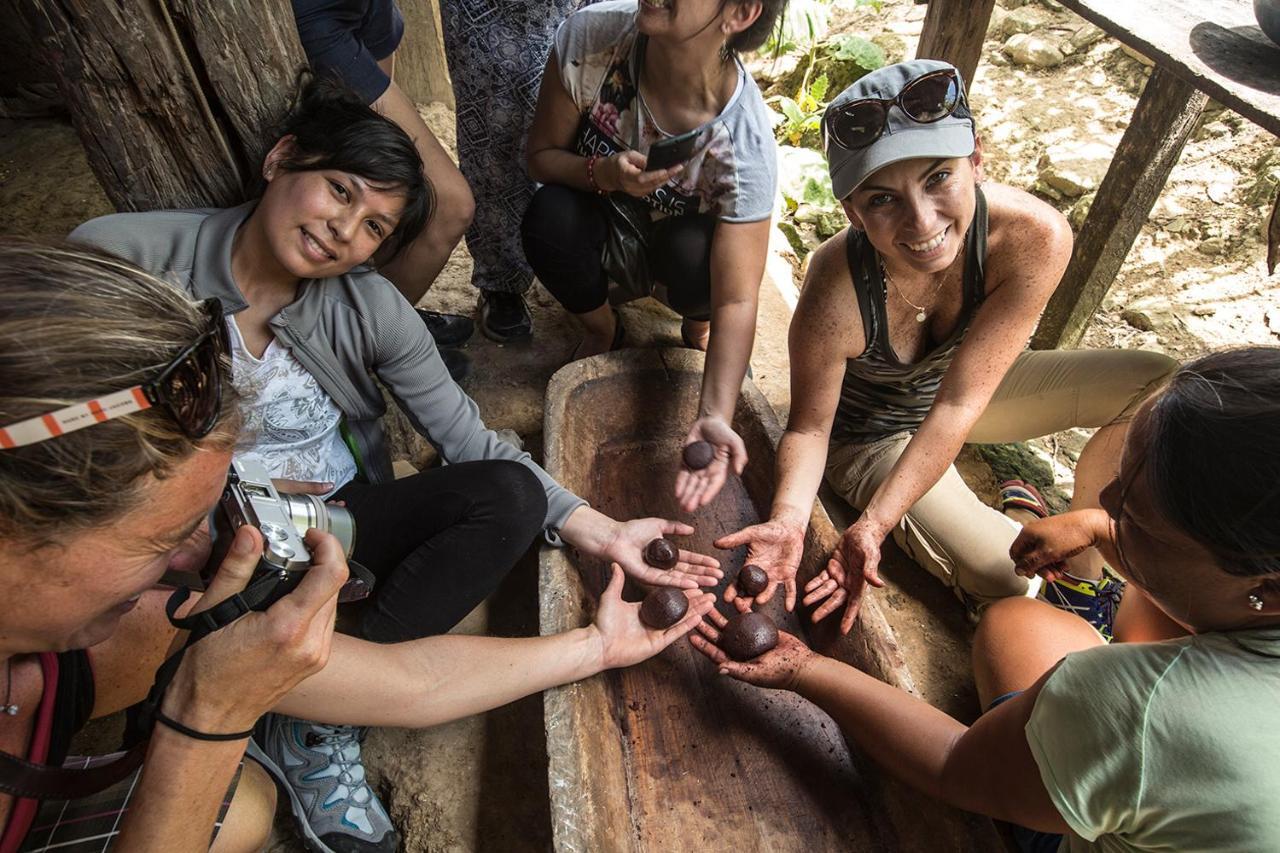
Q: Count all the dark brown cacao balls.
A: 5